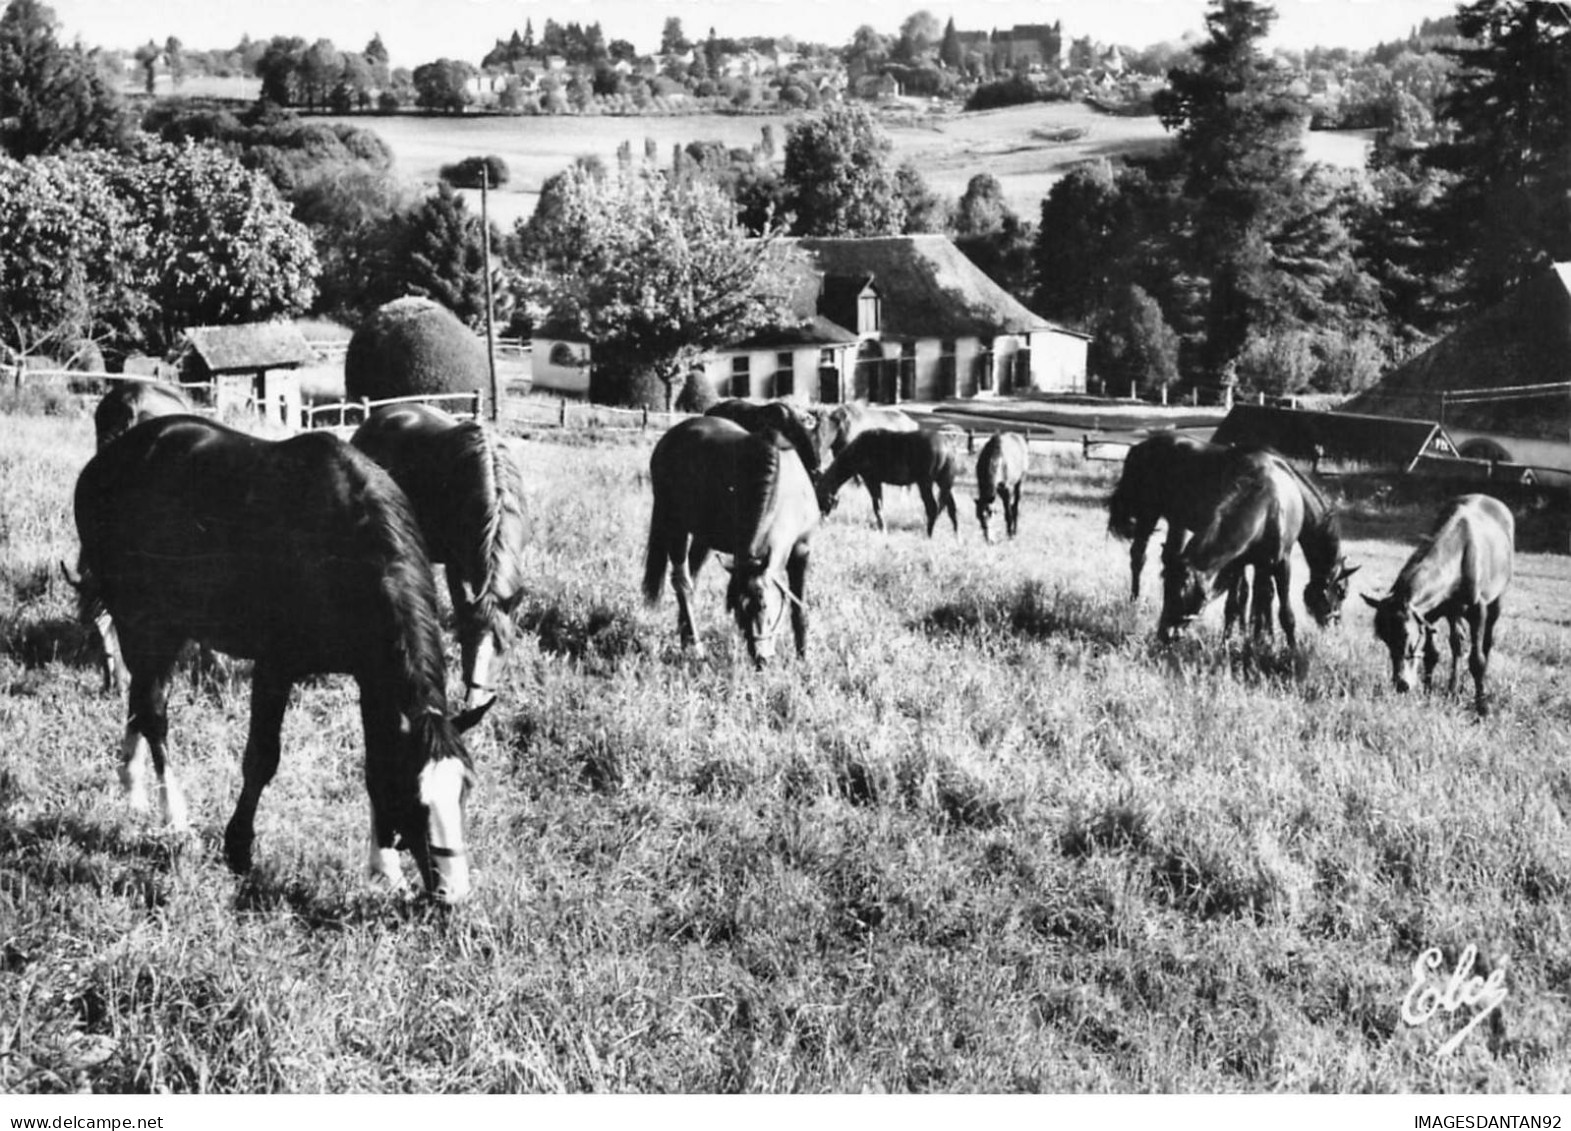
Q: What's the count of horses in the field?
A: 11